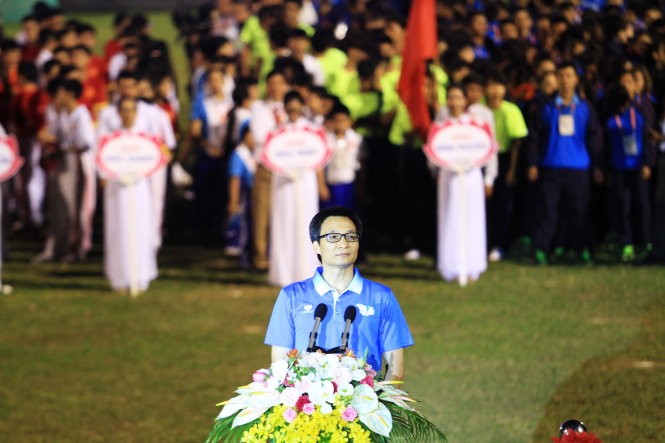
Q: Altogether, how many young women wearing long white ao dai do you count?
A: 3